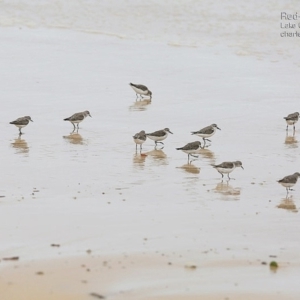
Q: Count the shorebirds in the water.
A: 10